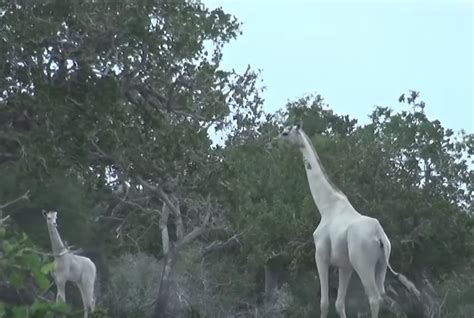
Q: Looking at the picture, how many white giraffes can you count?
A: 2